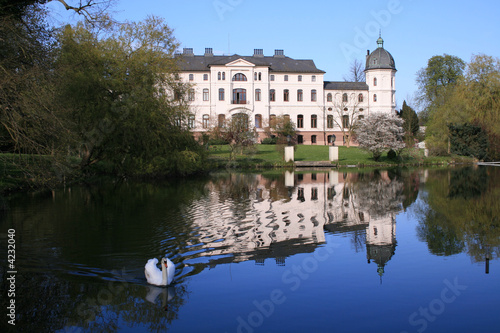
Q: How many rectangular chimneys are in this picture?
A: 4